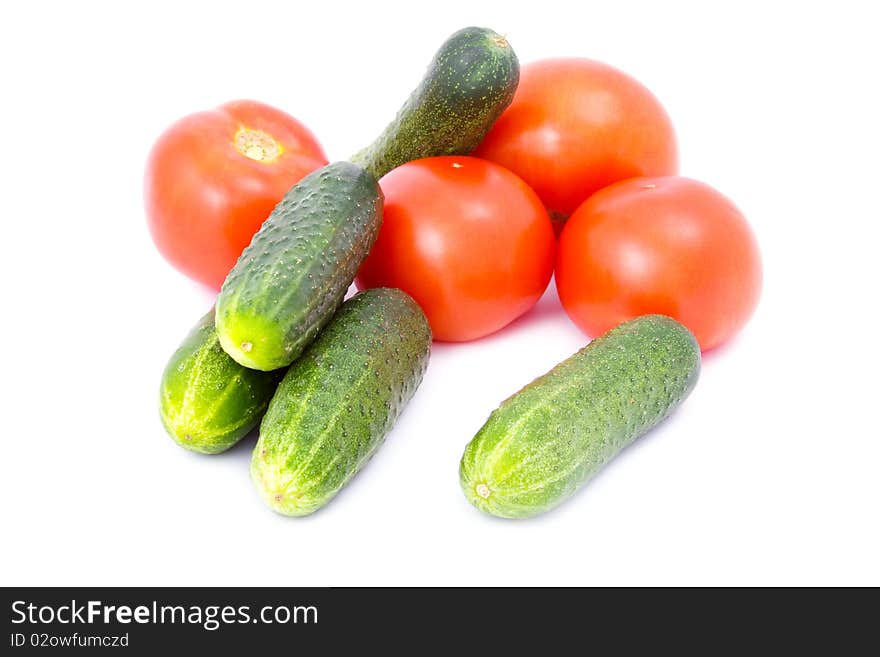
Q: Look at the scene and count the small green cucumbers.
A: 5